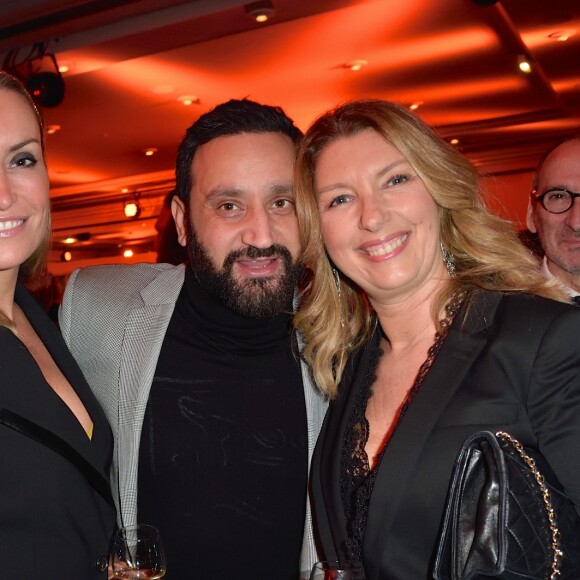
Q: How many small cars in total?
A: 0